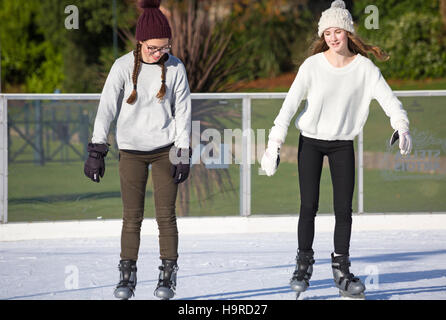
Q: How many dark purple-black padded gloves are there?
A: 2